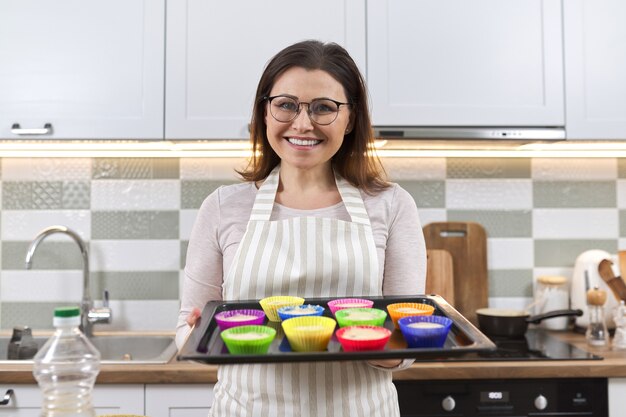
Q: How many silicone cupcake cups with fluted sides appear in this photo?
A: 10